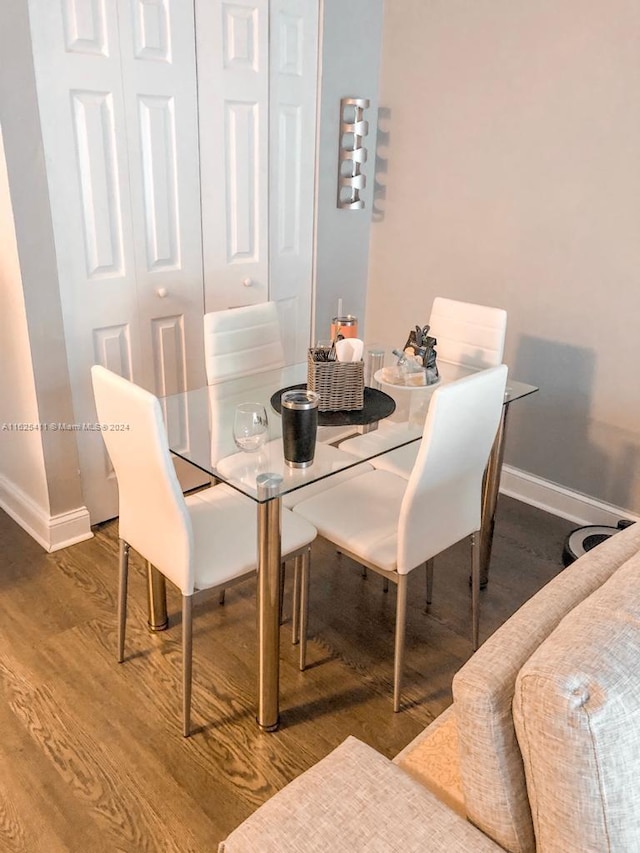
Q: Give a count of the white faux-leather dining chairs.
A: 4